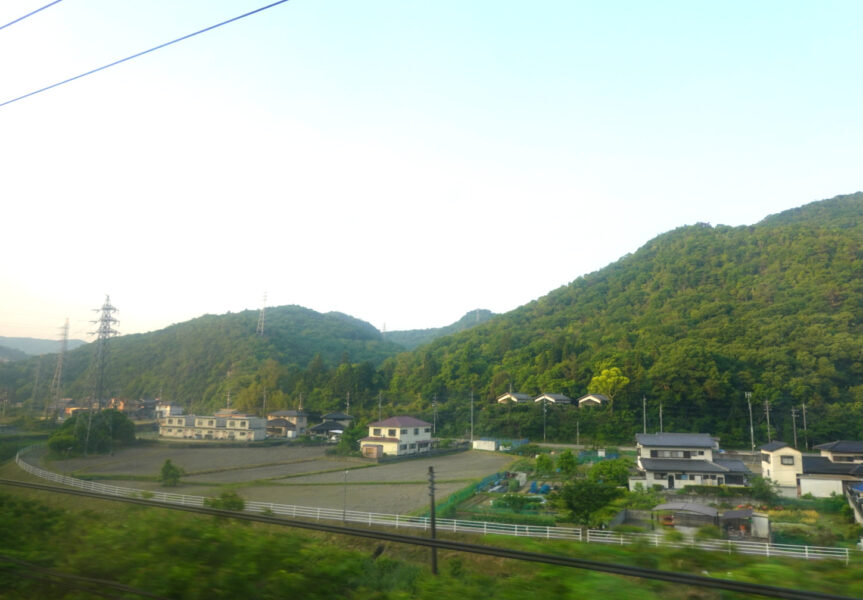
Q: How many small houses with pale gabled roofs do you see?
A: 3